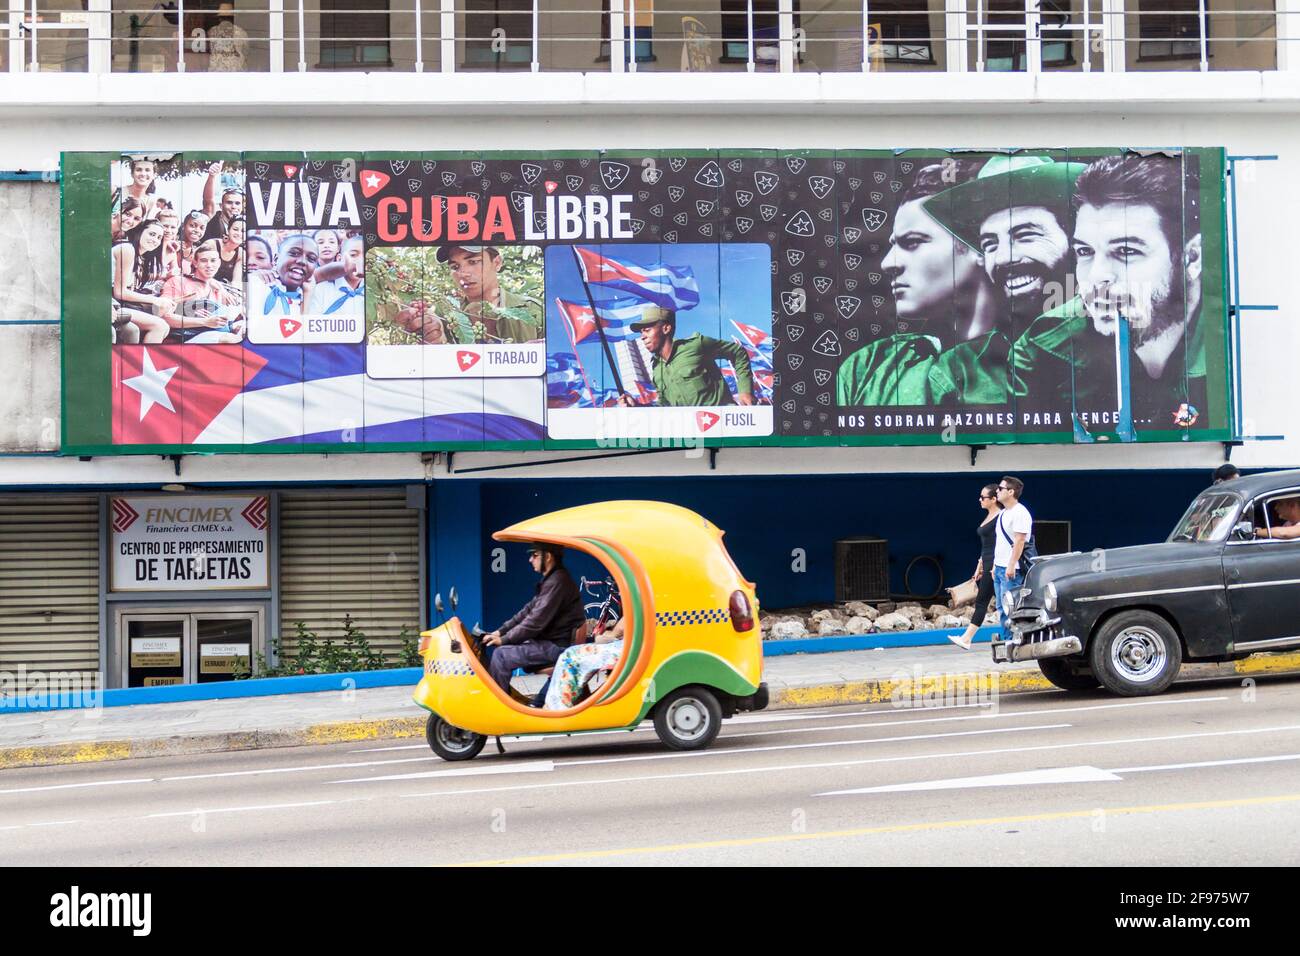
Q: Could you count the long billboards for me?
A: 1